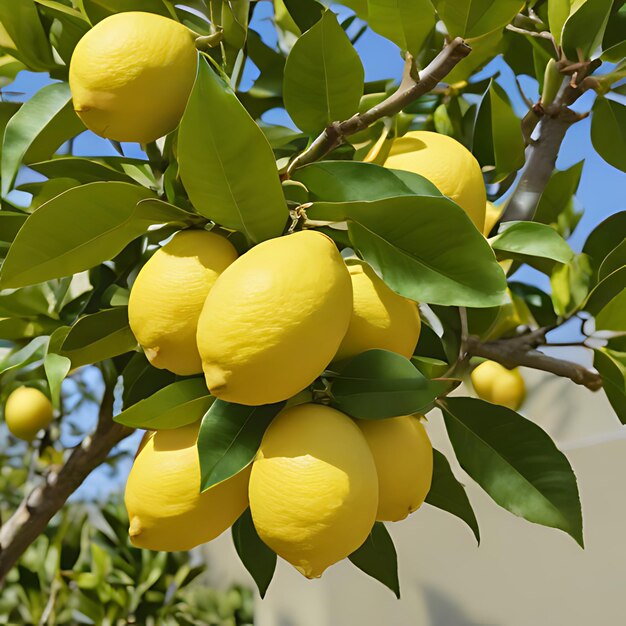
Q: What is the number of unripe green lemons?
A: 0